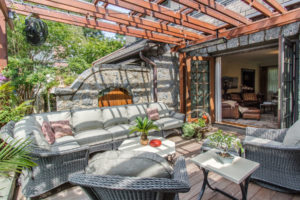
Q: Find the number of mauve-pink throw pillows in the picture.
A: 3